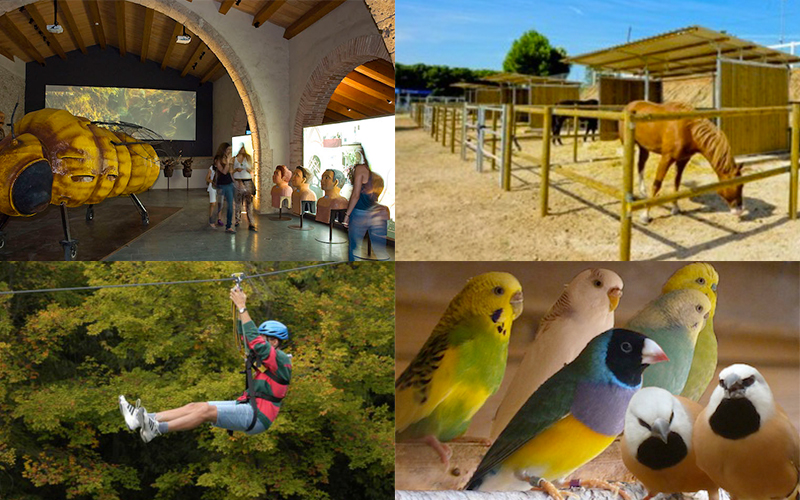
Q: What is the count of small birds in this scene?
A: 7